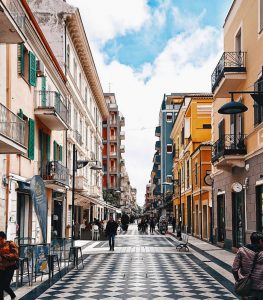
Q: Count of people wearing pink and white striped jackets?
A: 1